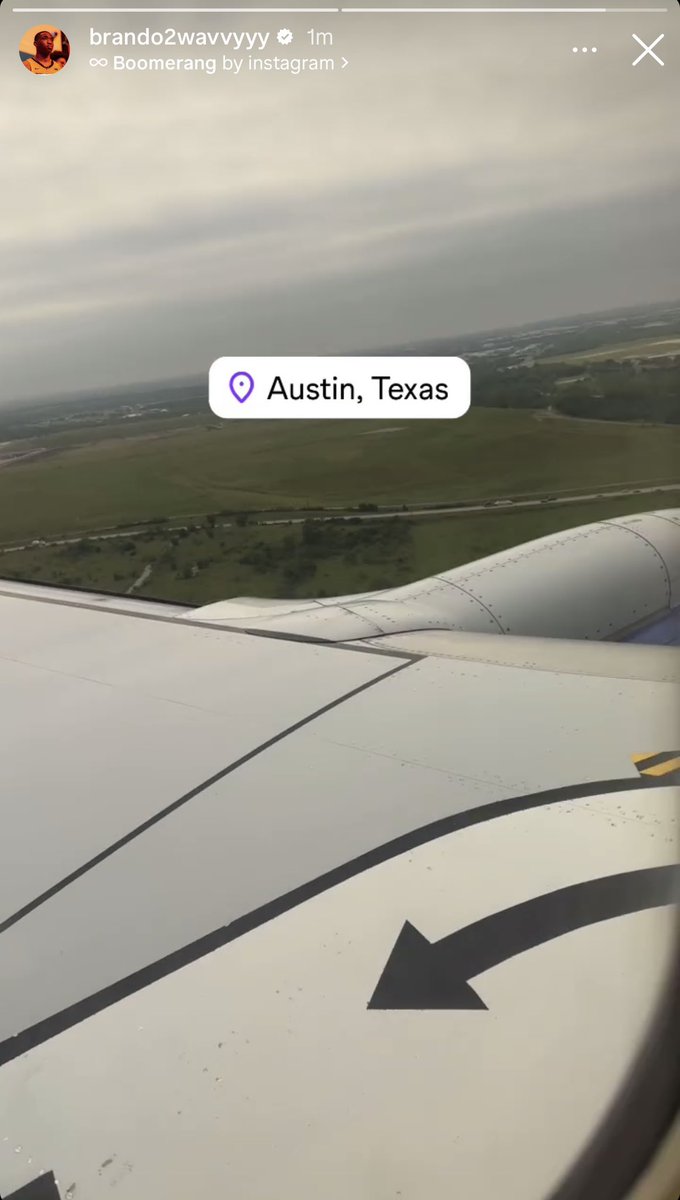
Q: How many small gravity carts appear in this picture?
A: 0